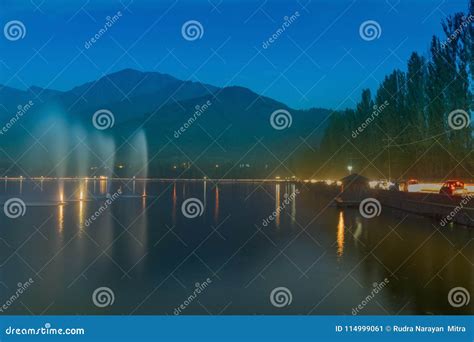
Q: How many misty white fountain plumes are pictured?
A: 4